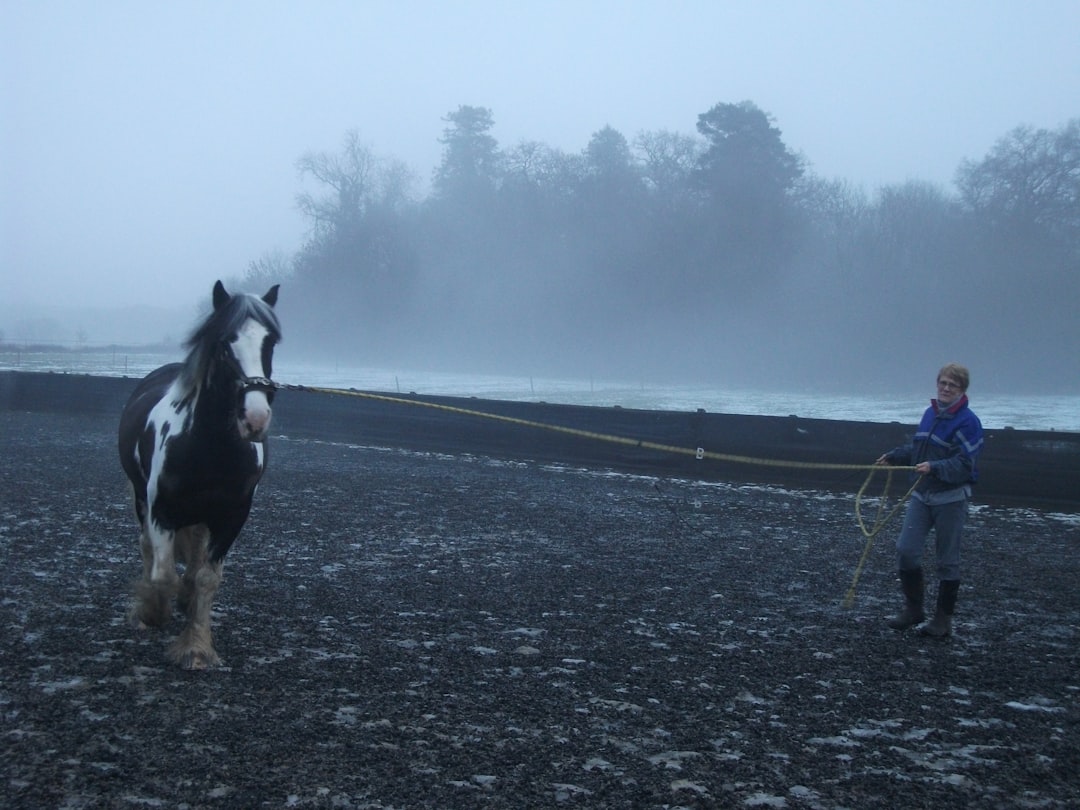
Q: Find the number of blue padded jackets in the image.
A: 1